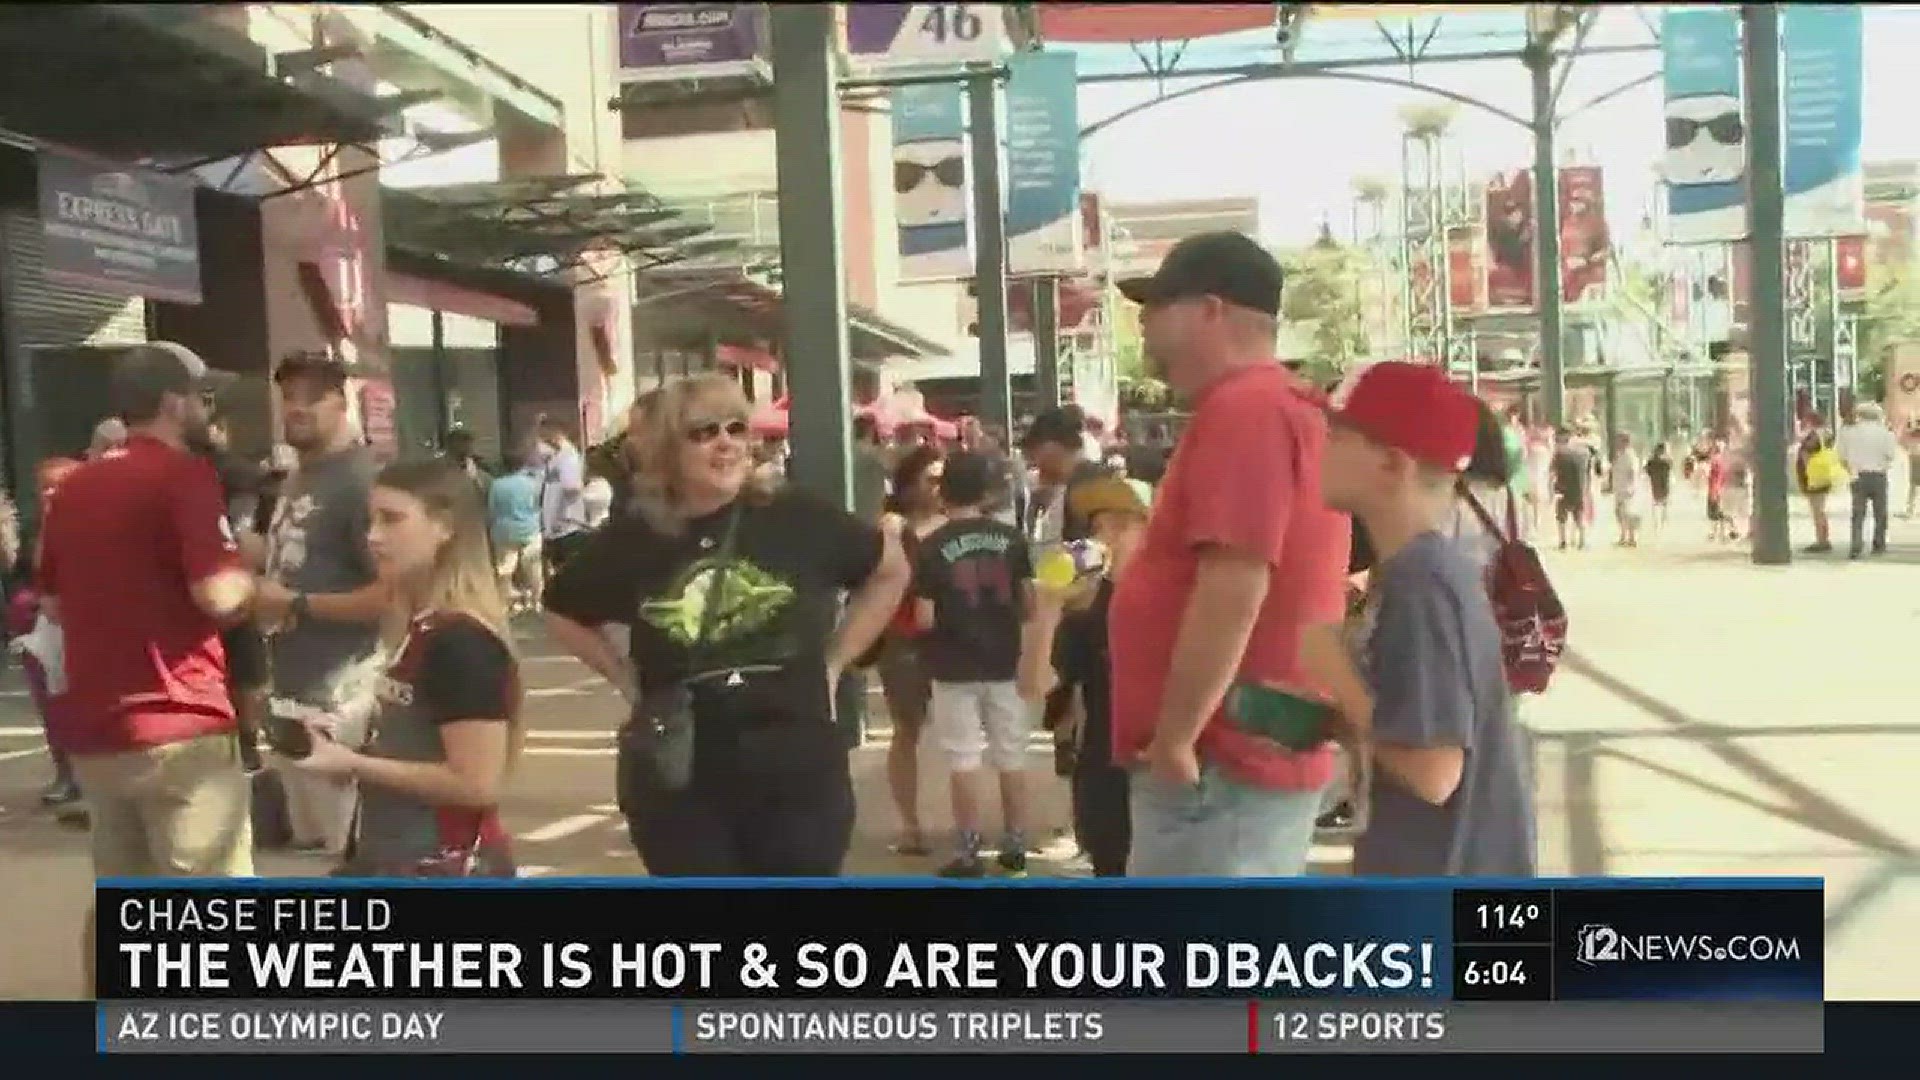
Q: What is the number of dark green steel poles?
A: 5